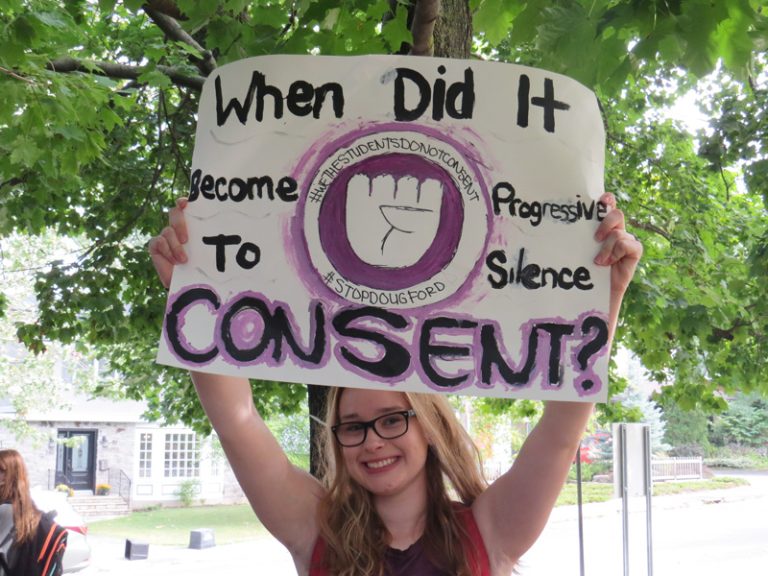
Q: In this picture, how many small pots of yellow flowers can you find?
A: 2